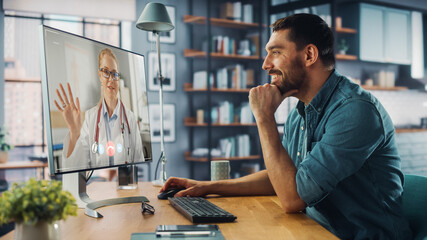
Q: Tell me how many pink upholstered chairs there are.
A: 0